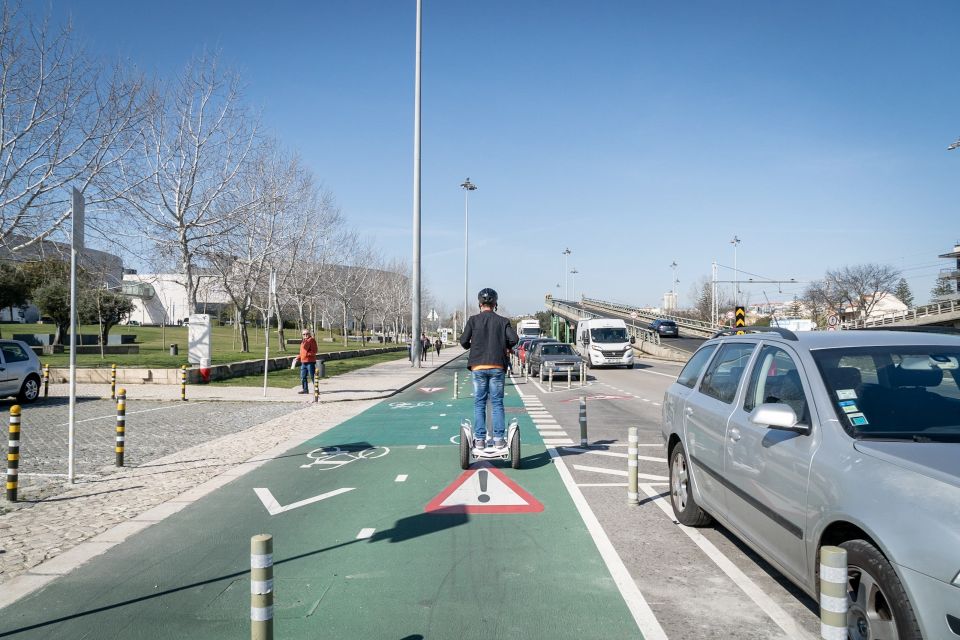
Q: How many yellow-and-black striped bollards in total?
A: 6